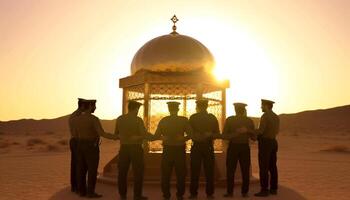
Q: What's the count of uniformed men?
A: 7